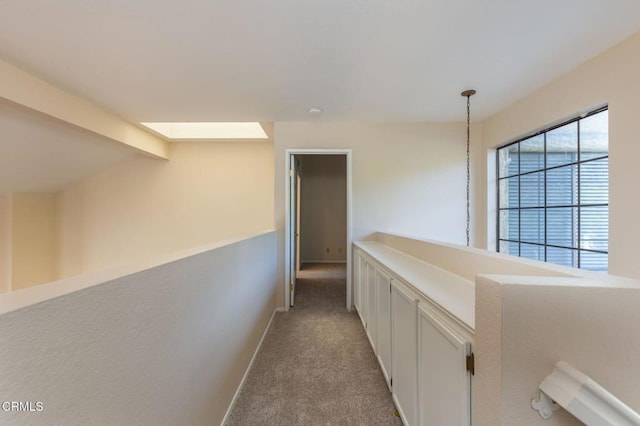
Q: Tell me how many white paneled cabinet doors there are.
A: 6